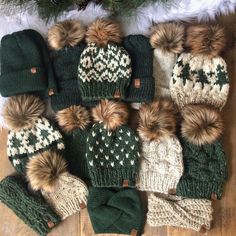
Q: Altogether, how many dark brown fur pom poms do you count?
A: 10